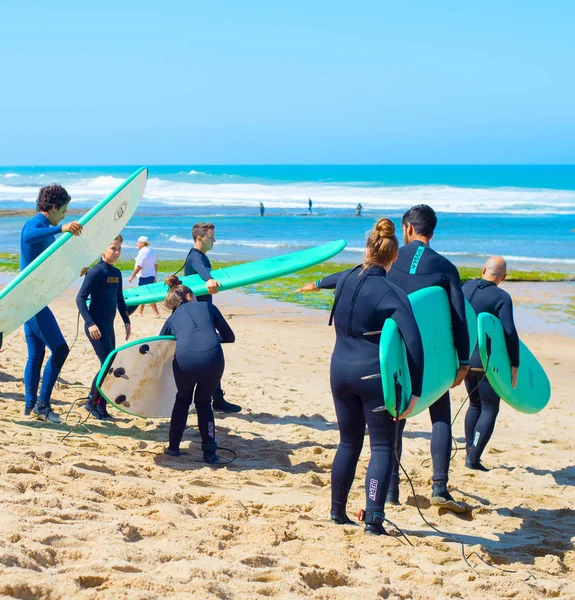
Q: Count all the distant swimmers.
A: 3